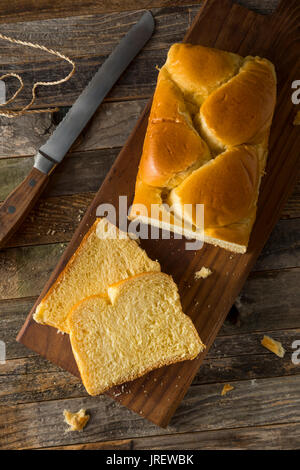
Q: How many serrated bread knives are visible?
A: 1